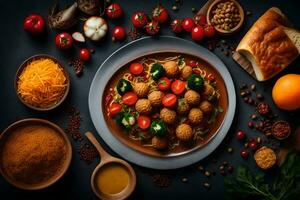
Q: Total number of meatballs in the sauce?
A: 13